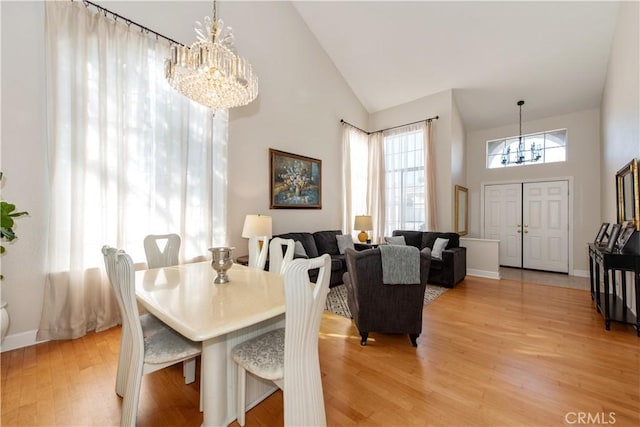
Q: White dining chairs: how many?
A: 6